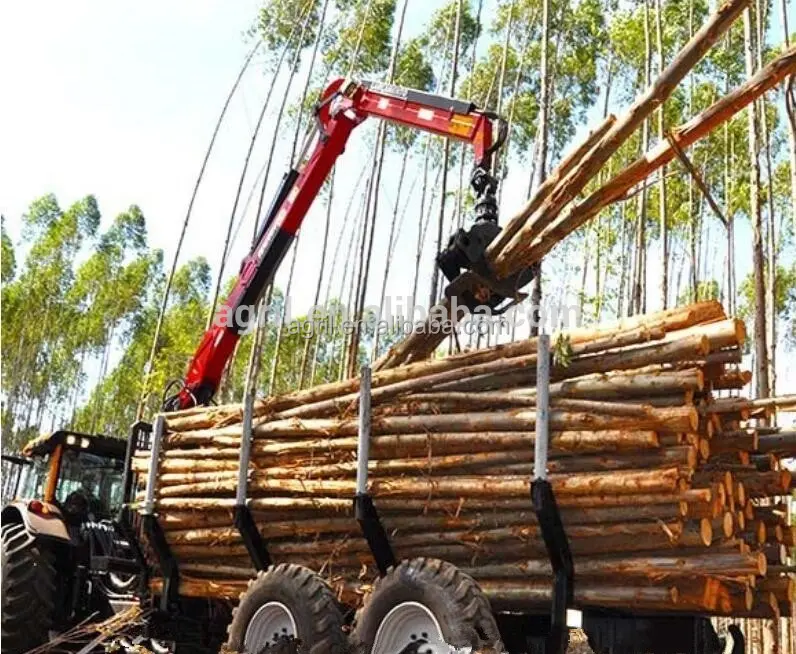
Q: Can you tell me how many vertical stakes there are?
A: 4